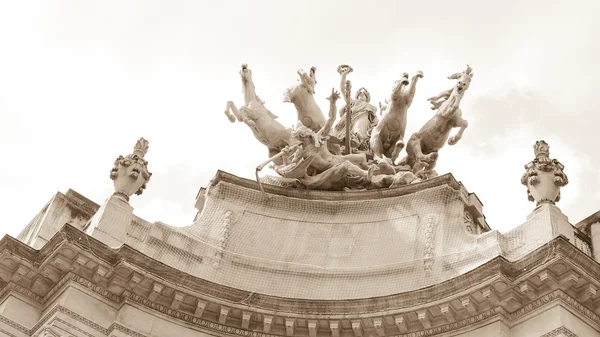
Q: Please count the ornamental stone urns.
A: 2